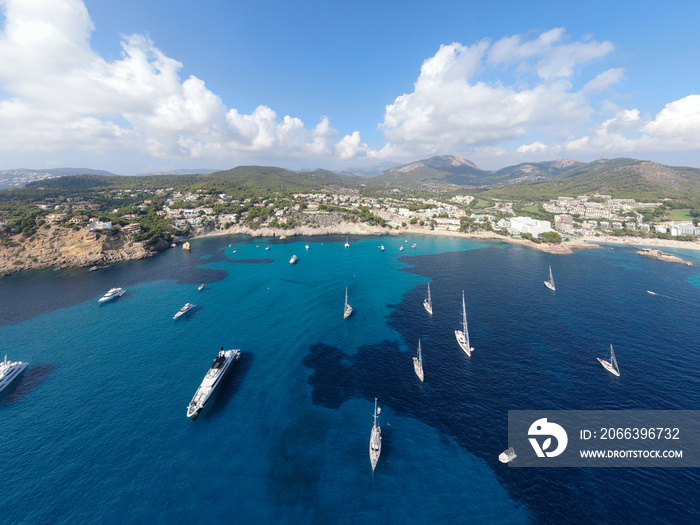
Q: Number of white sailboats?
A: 7